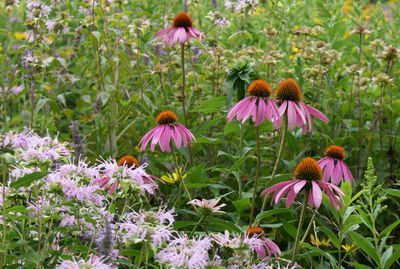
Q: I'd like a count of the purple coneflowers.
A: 8